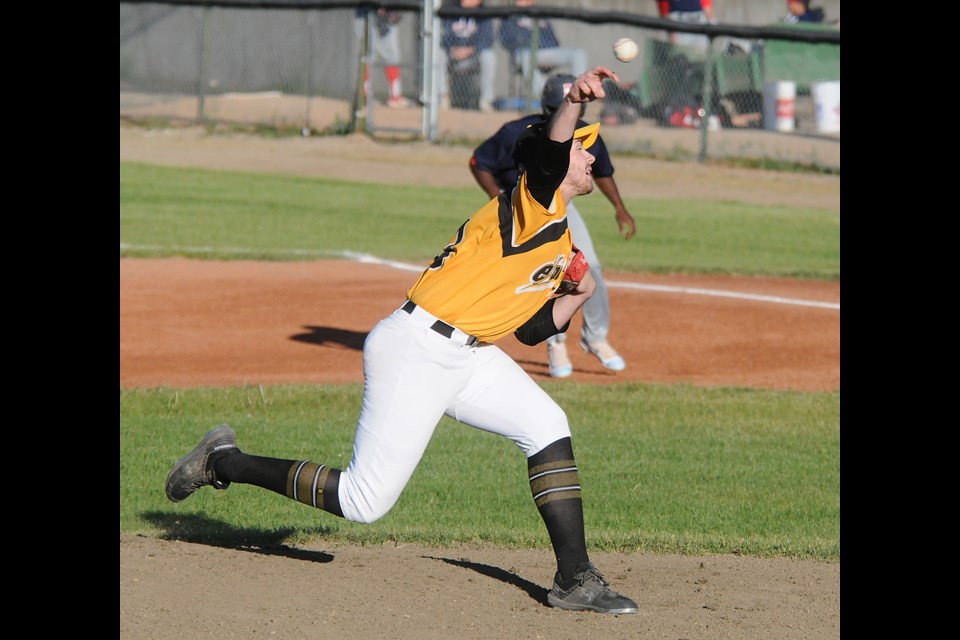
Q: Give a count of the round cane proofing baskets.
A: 0